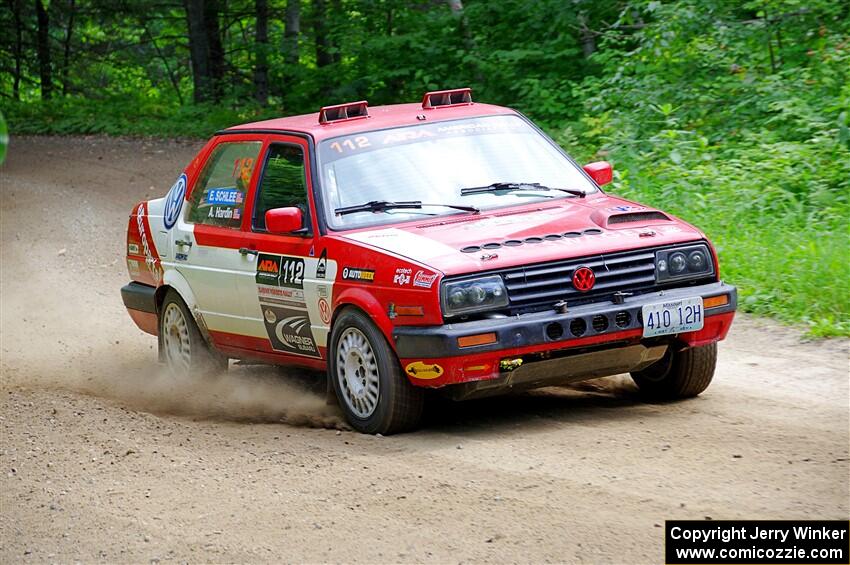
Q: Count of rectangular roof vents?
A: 2